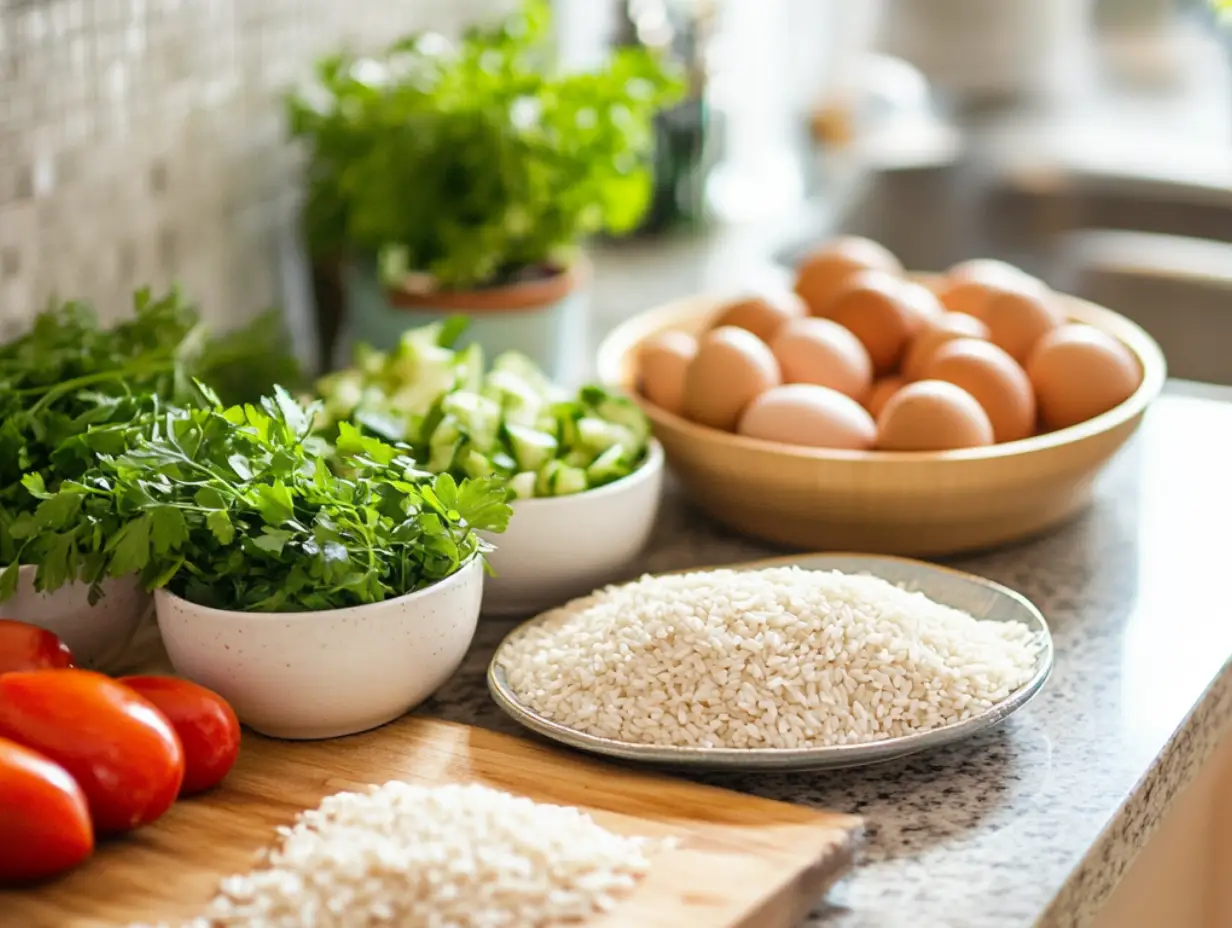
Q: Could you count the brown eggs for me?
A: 15